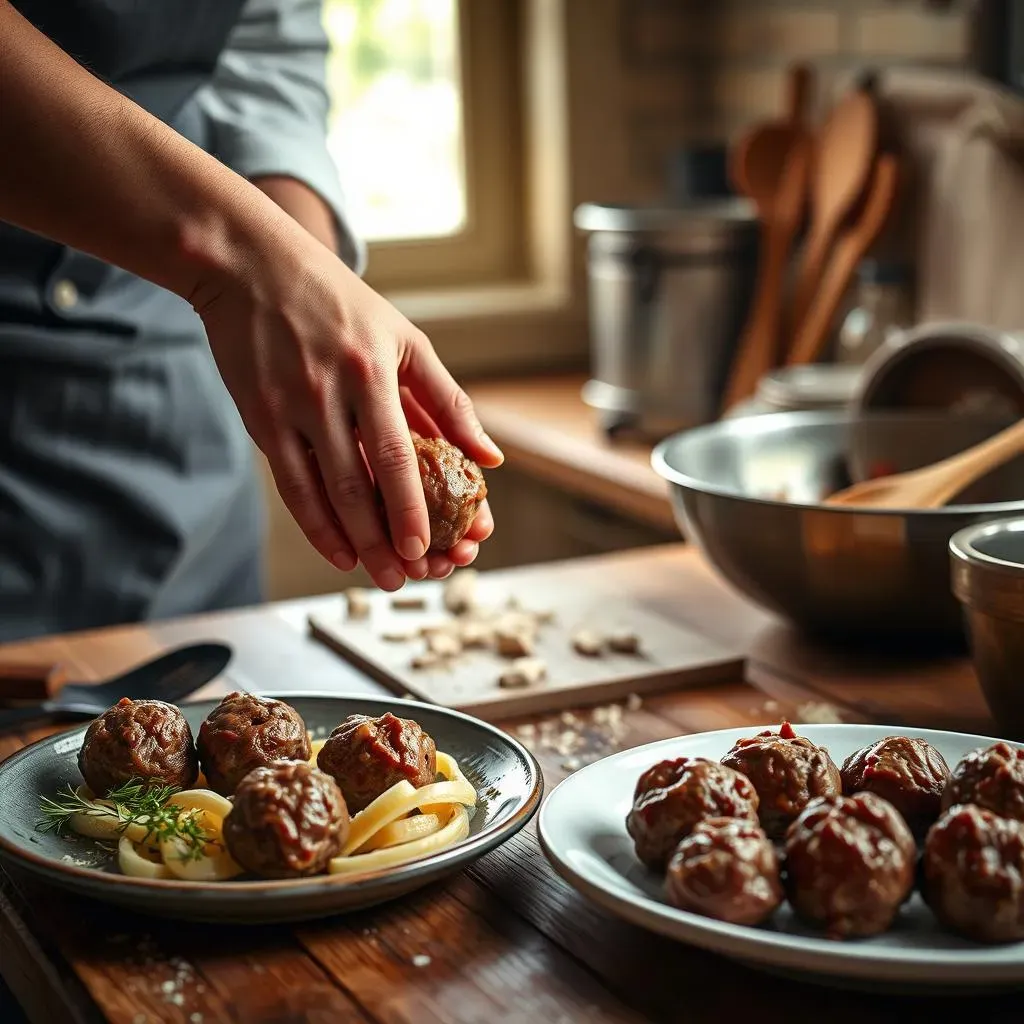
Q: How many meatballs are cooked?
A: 11